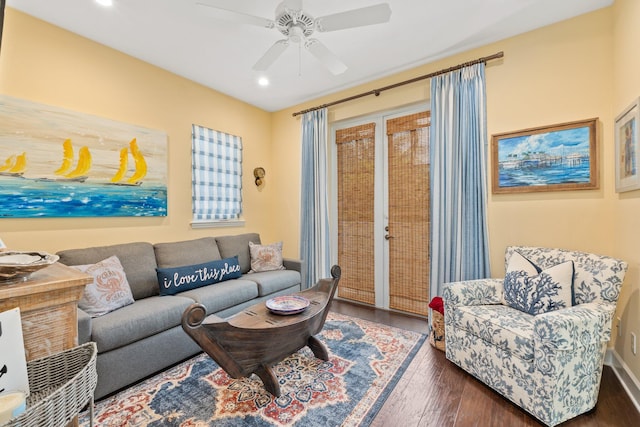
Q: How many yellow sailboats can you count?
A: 3